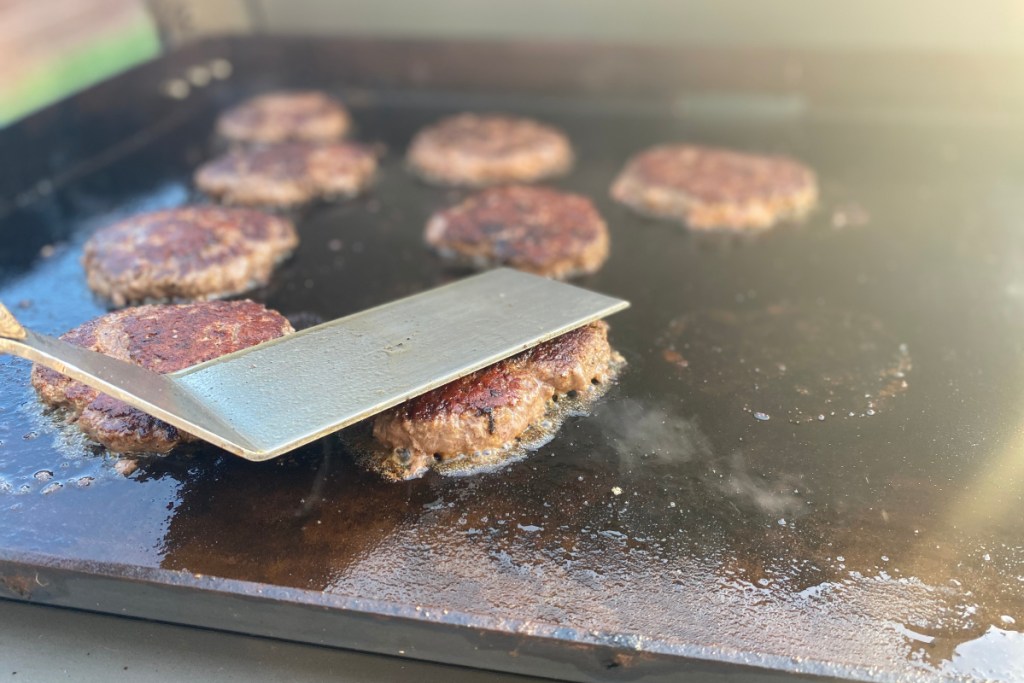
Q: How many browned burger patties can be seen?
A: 8